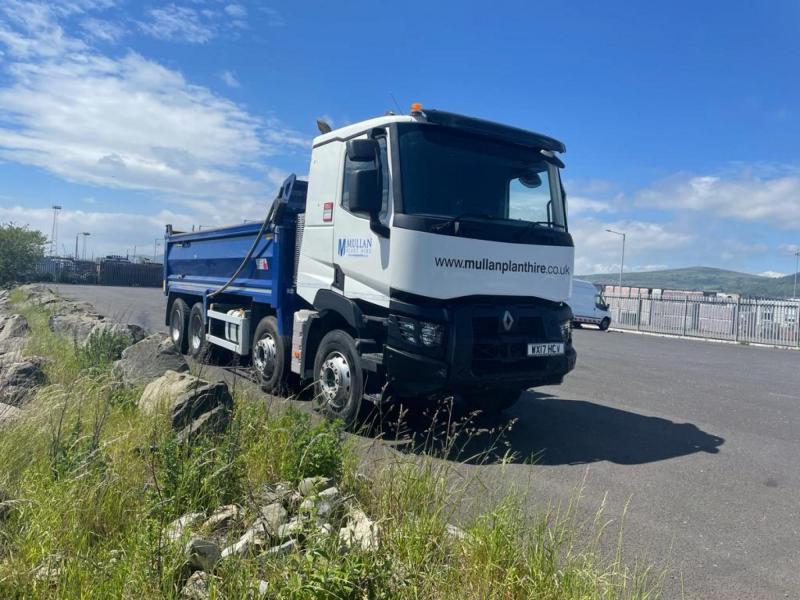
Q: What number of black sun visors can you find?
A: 1